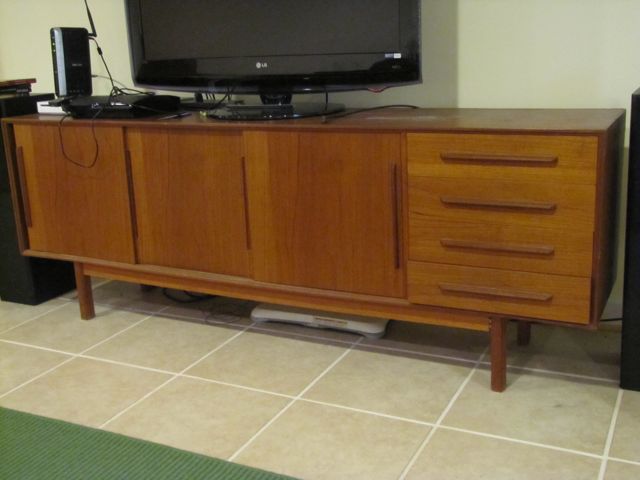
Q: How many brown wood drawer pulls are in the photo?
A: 4